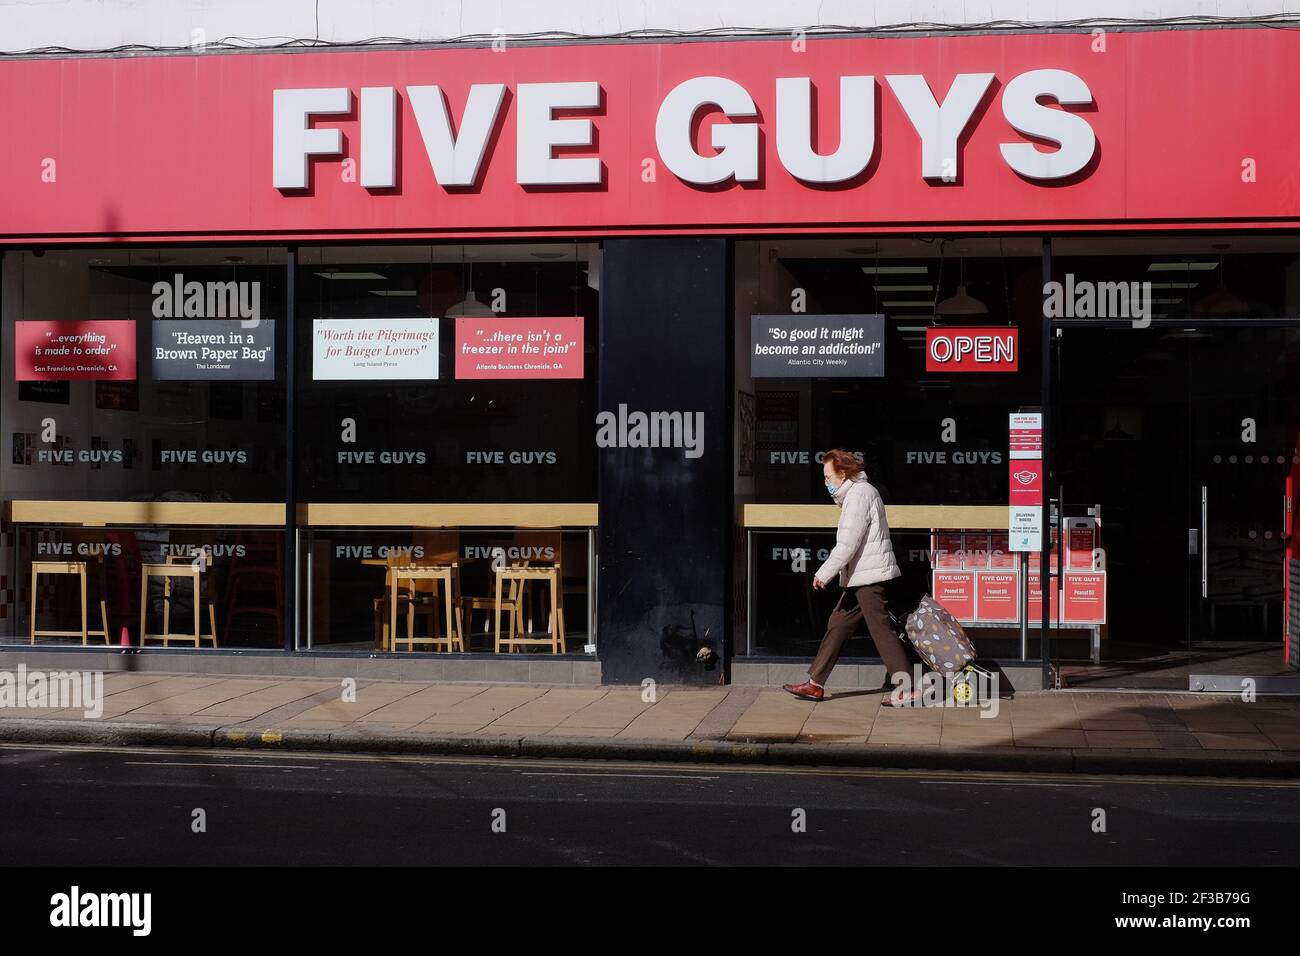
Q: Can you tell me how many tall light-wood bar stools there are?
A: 4